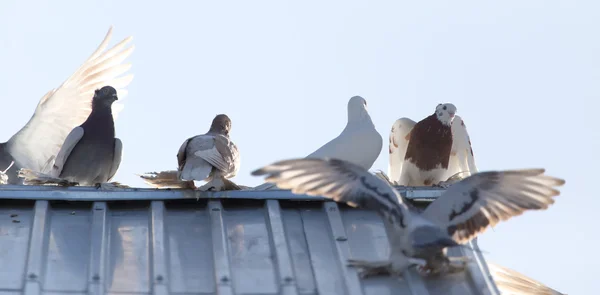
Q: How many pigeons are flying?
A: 1